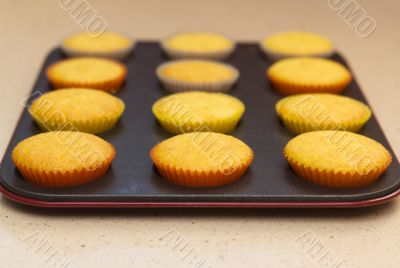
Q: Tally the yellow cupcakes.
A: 12